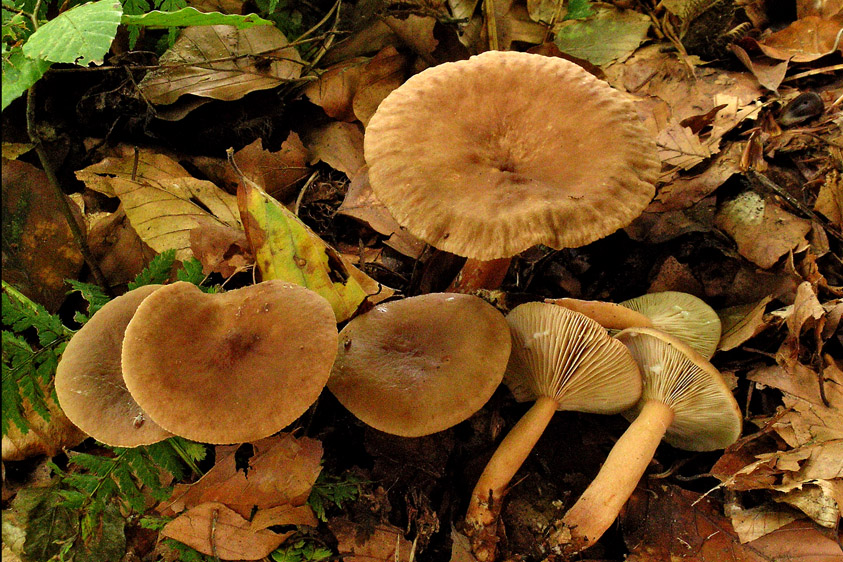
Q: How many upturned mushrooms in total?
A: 3